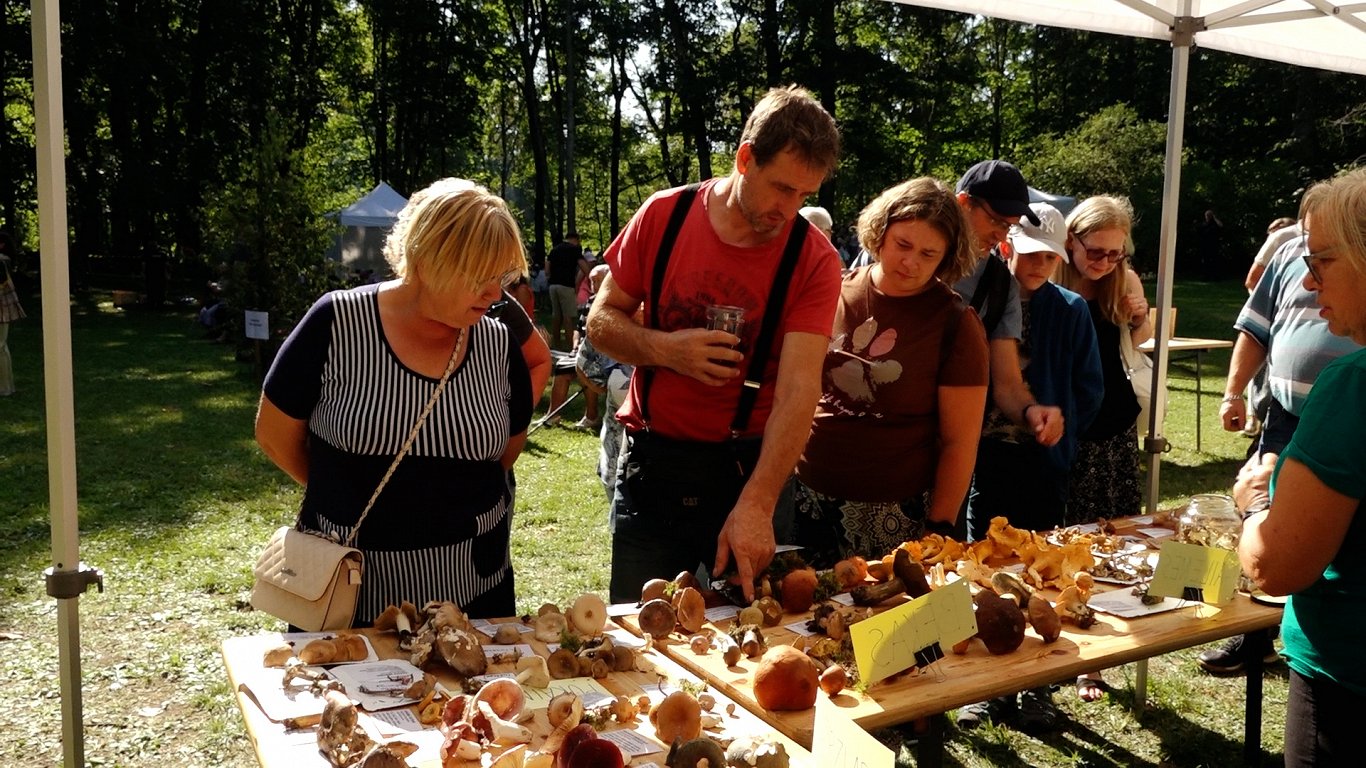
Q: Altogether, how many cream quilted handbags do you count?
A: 1